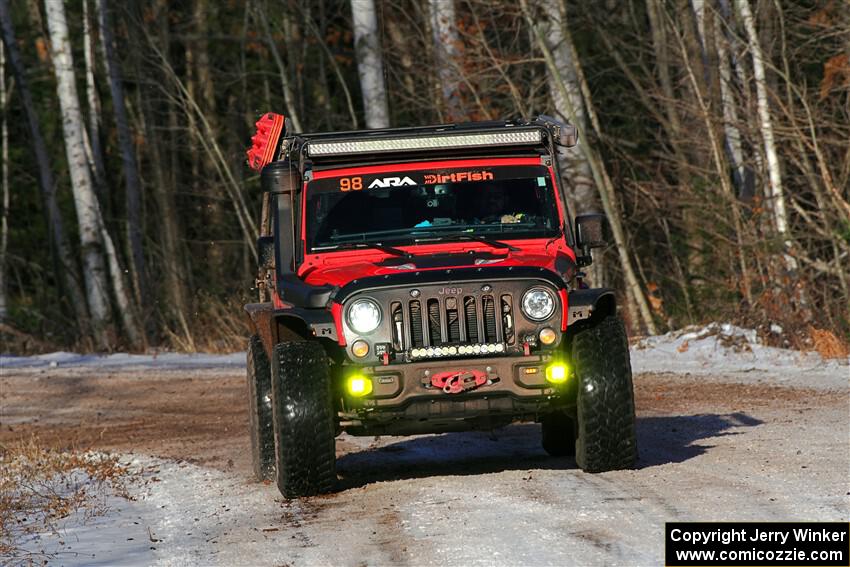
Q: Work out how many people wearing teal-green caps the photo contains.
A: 0